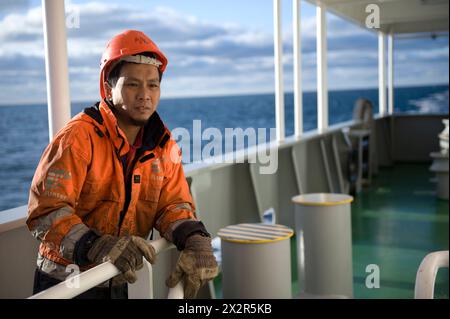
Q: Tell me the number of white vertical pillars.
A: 6